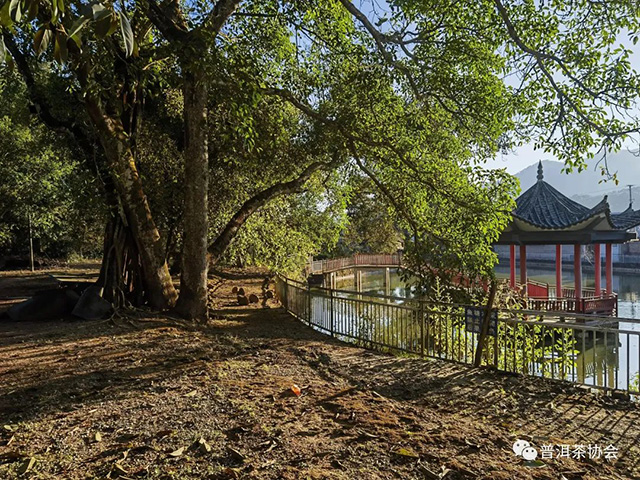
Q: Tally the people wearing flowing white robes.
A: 0